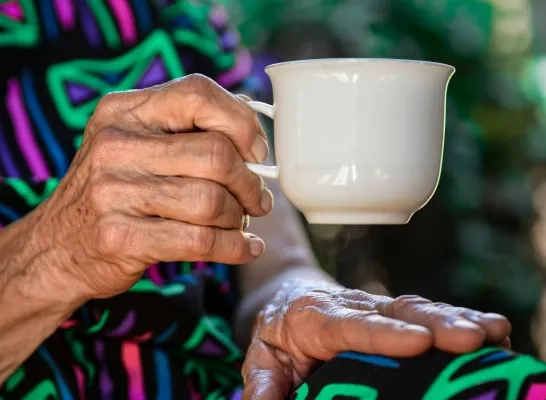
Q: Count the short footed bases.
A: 1